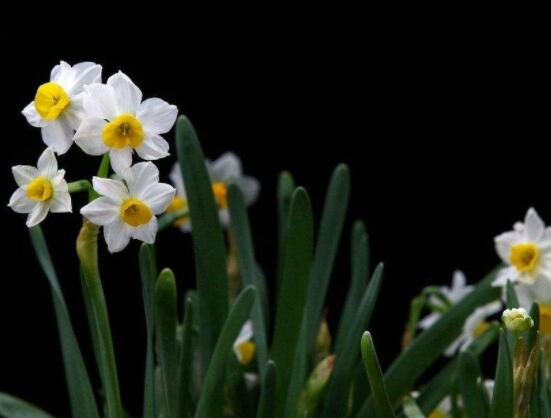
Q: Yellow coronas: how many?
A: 11